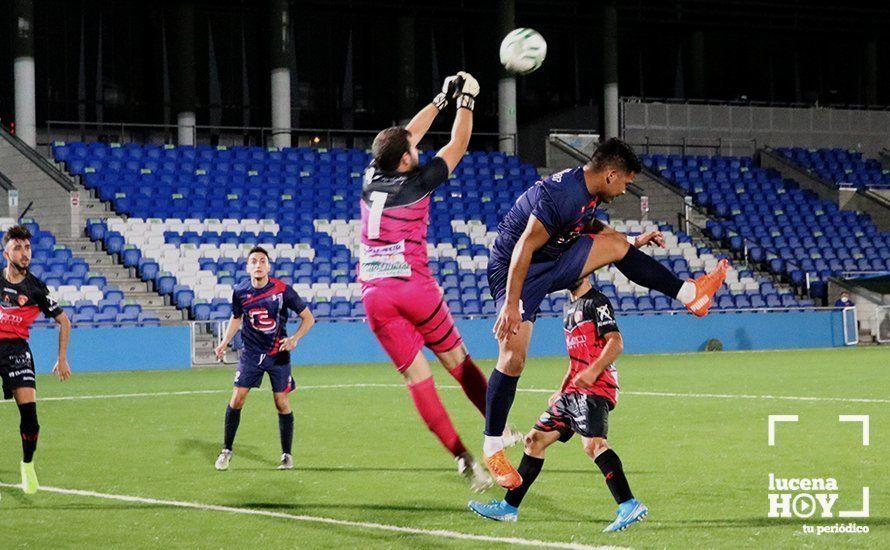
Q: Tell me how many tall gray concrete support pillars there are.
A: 5